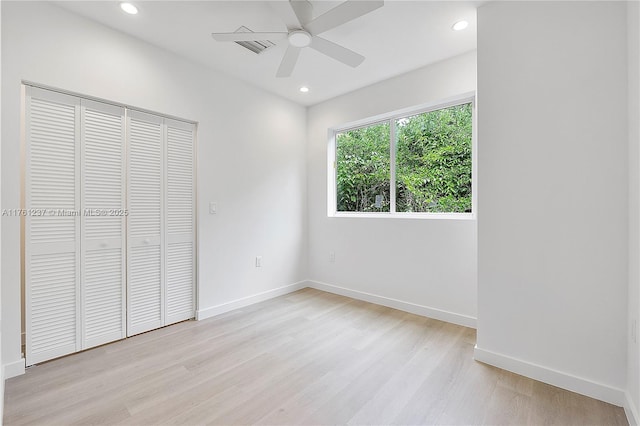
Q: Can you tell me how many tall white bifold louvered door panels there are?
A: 4